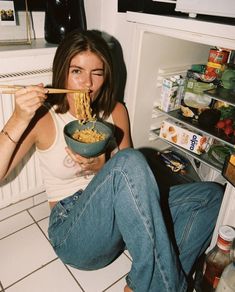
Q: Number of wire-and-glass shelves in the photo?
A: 3